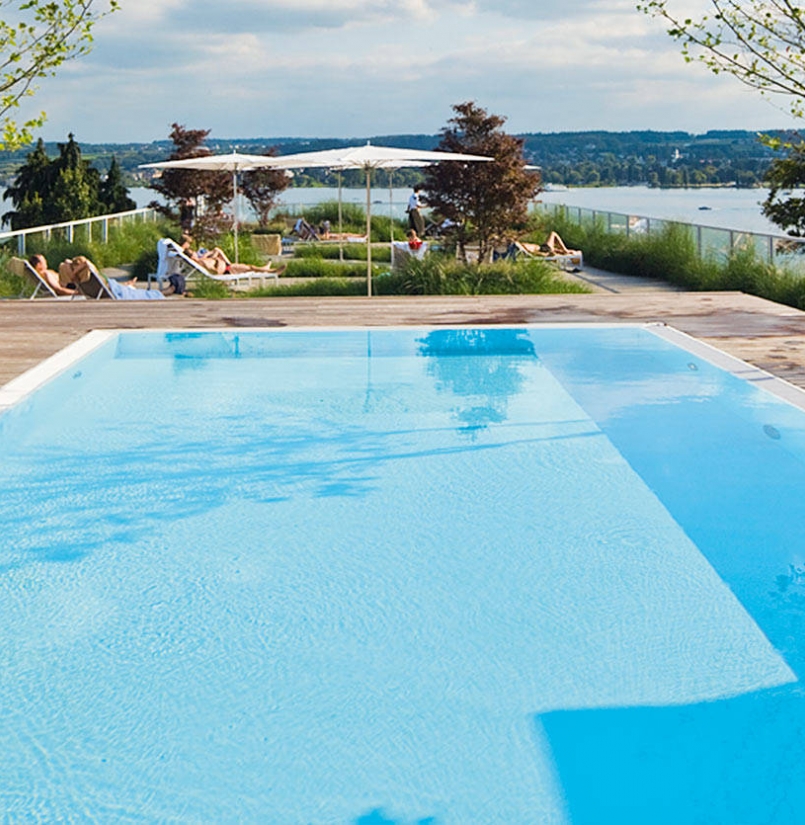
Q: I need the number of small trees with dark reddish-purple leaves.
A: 3